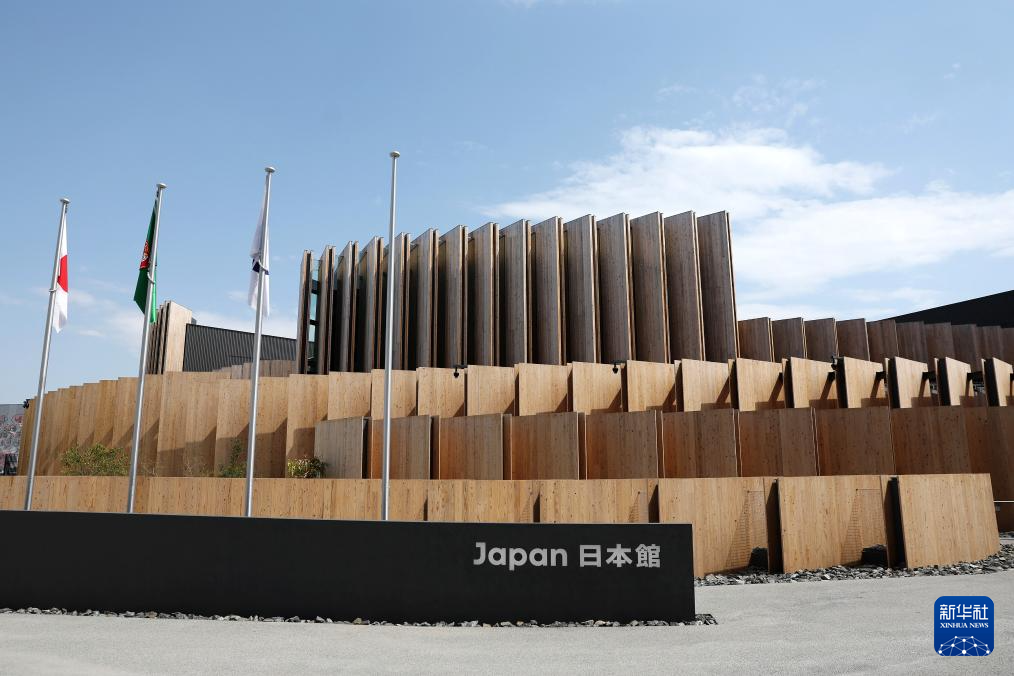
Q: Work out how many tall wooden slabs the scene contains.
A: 15